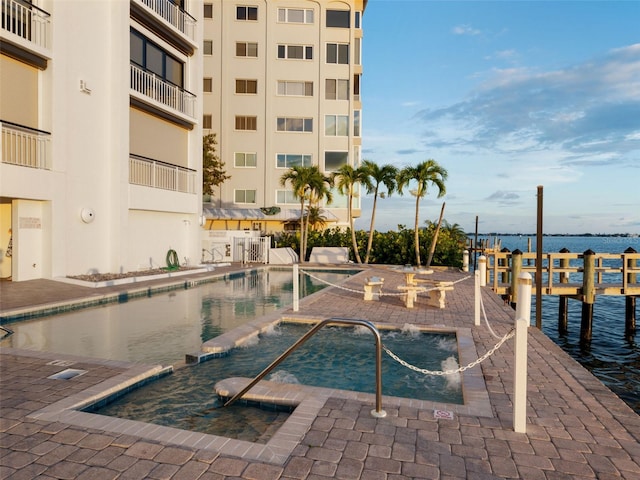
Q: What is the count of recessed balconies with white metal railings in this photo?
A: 5